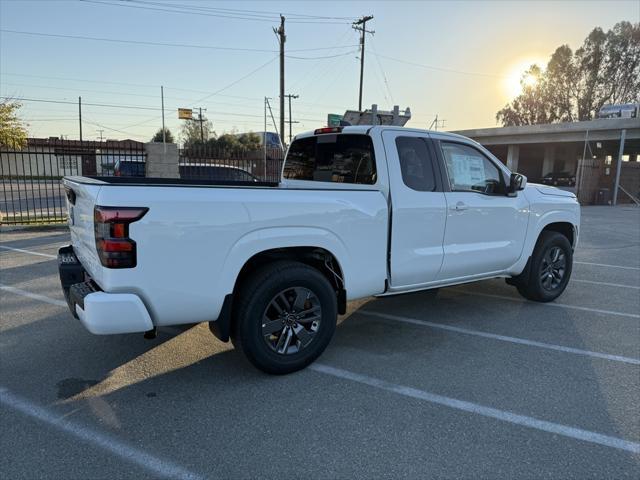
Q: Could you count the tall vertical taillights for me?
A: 1